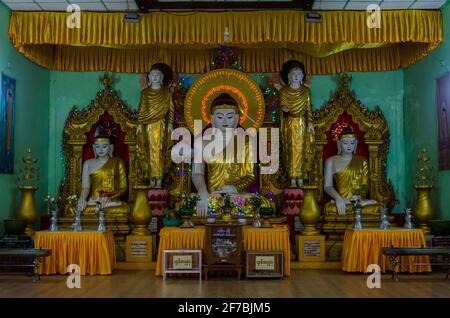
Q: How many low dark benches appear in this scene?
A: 2